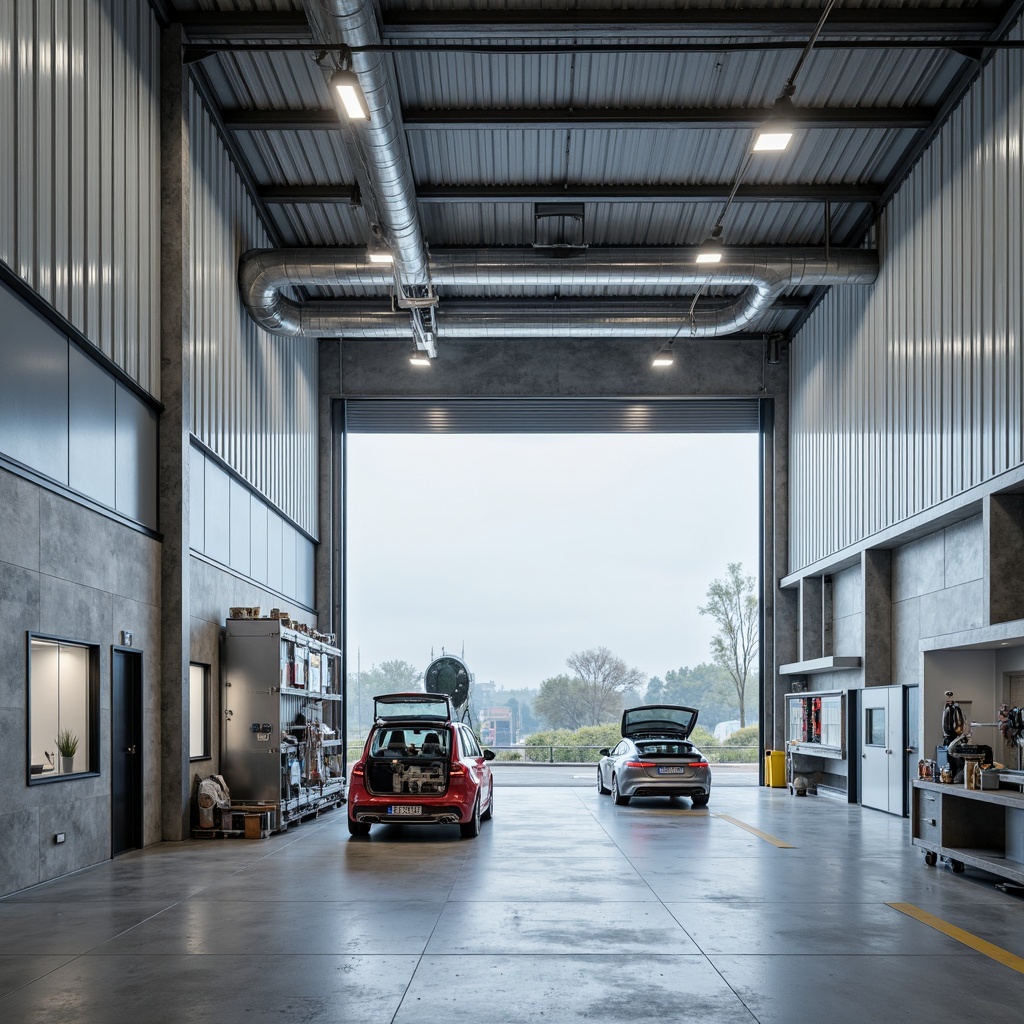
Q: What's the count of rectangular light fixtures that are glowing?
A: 6